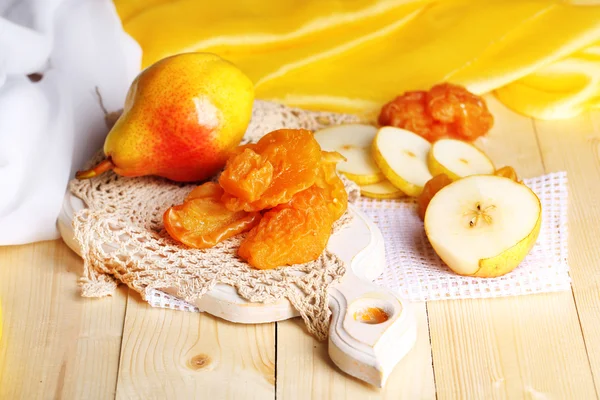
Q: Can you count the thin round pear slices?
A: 4